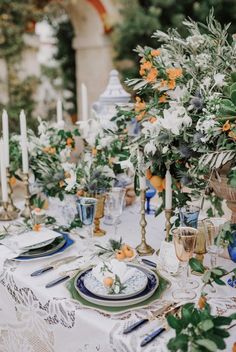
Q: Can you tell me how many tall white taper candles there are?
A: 7